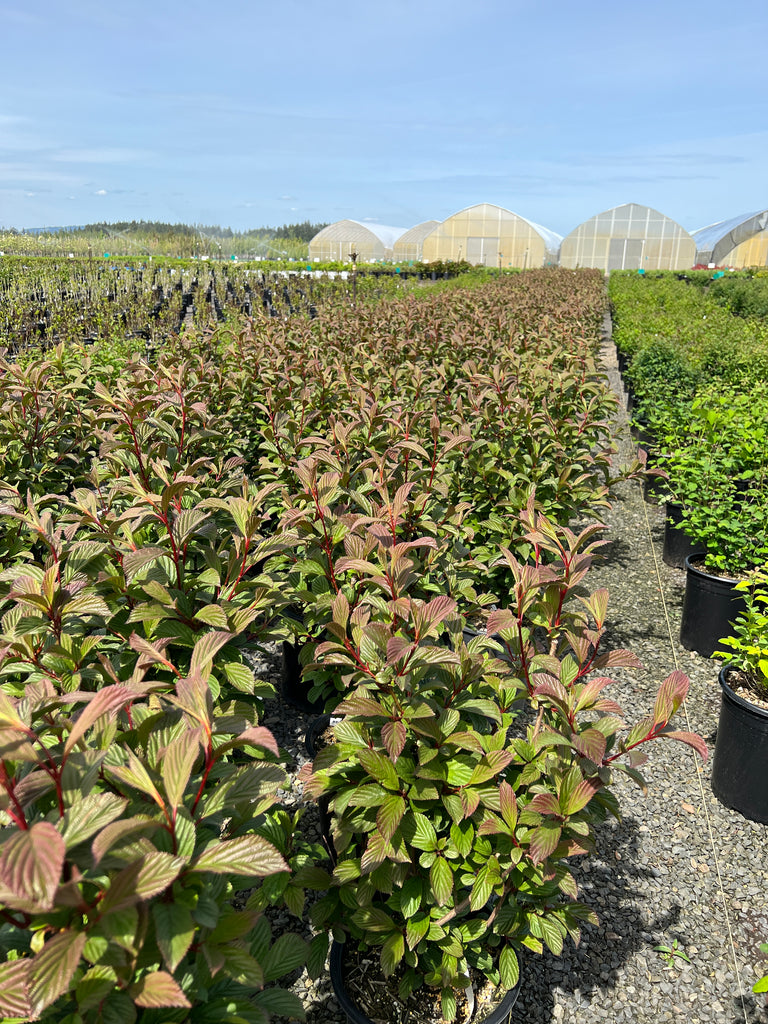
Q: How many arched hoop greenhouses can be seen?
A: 5